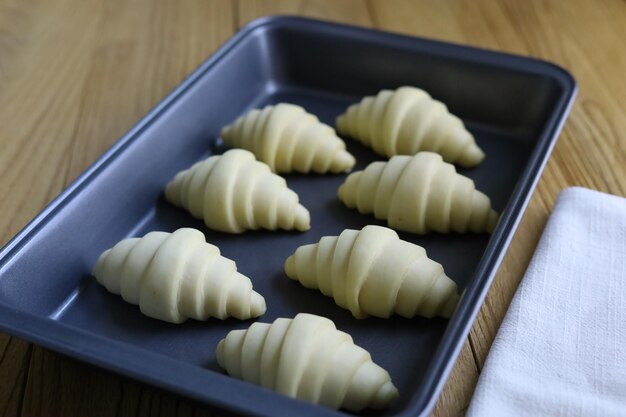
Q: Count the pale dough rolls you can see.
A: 7